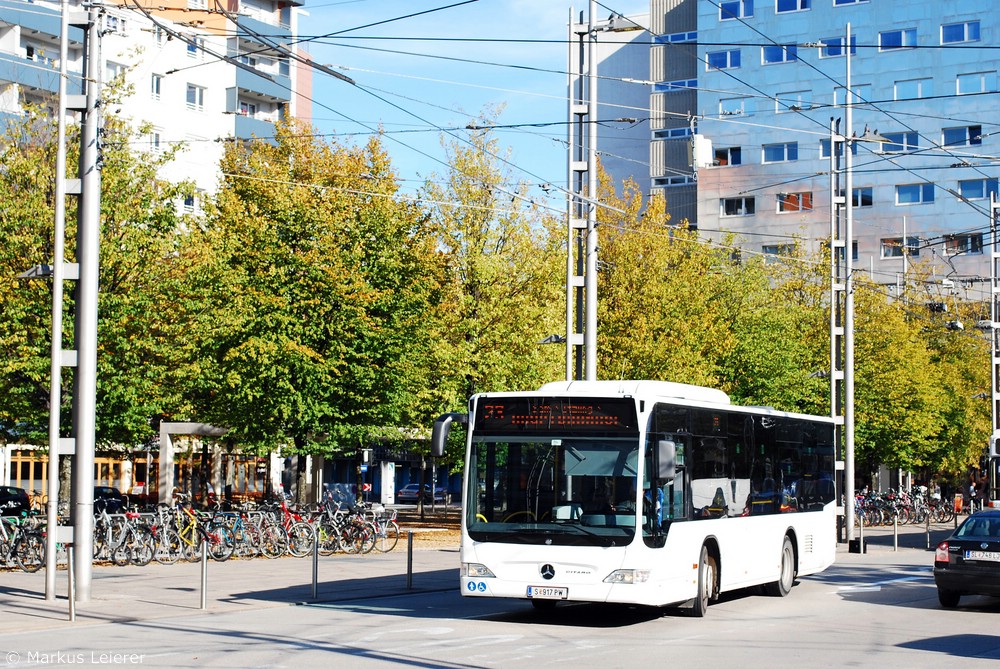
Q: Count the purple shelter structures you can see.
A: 0